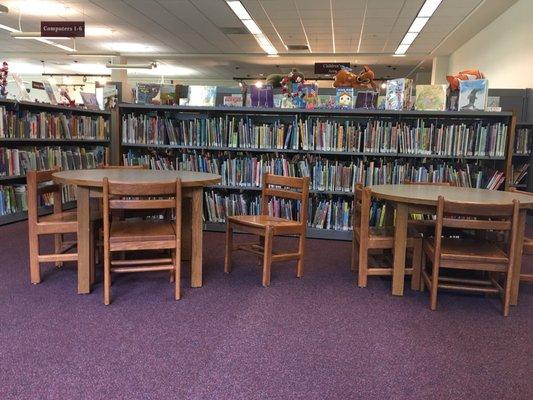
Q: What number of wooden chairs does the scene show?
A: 8